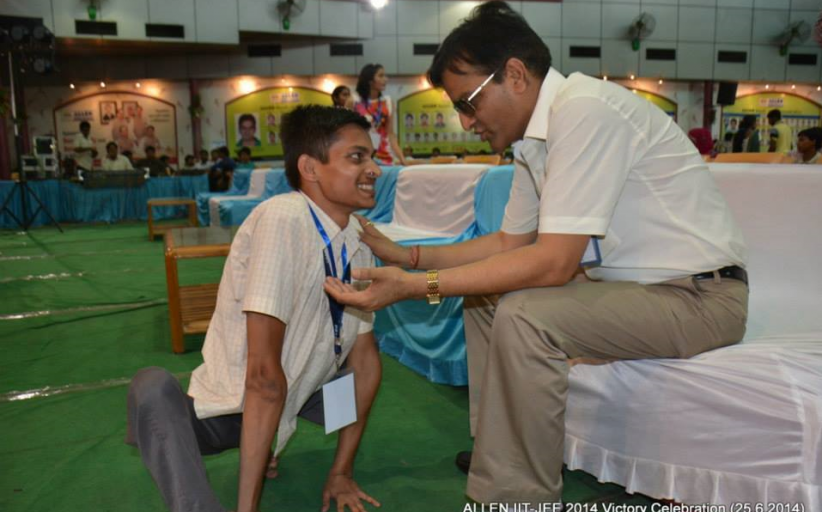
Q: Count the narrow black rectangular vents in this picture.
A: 9